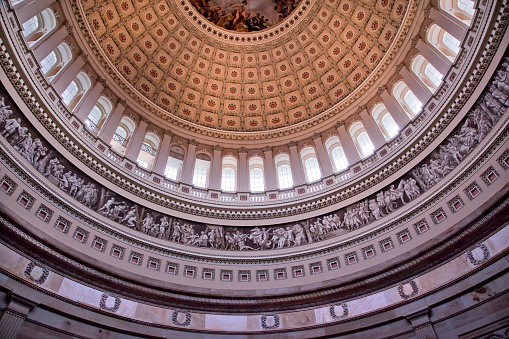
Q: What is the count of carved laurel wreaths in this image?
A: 7